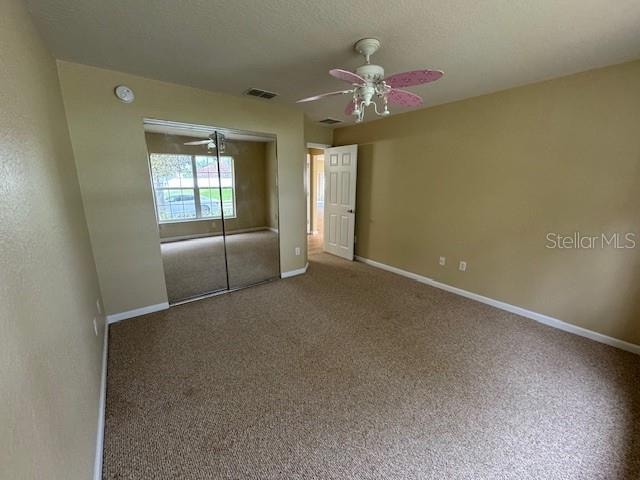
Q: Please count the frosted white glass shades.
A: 0